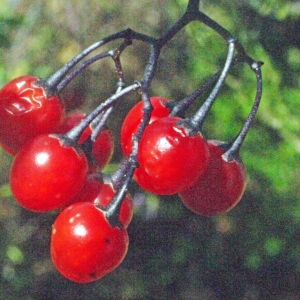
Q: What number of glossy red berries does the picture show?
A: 8